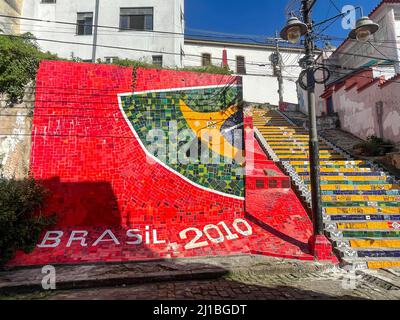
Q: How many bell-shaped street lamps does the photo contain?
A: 2